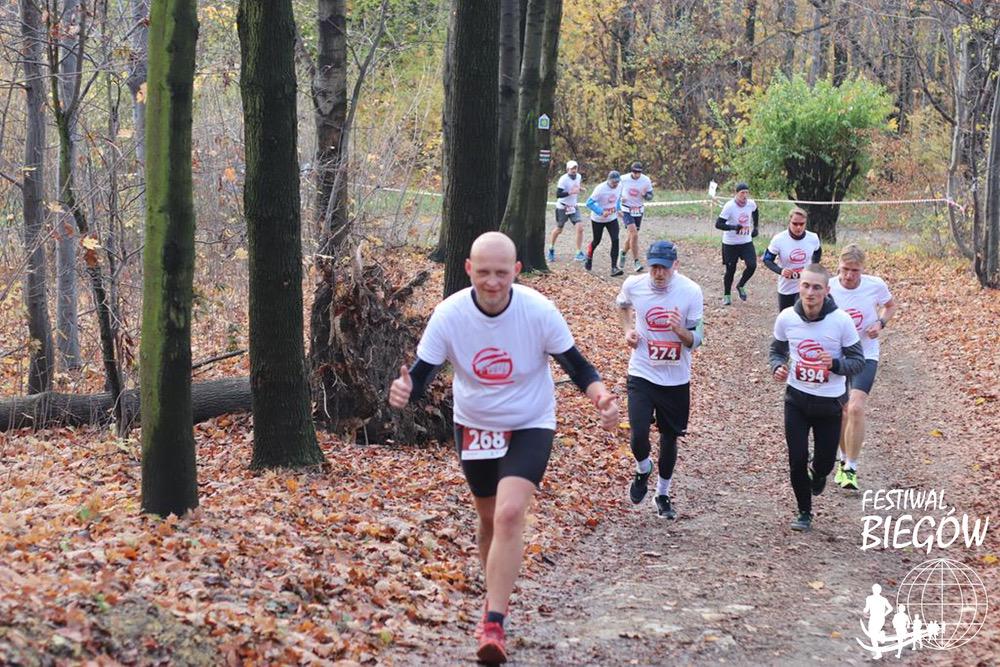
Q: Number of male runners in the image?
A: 9